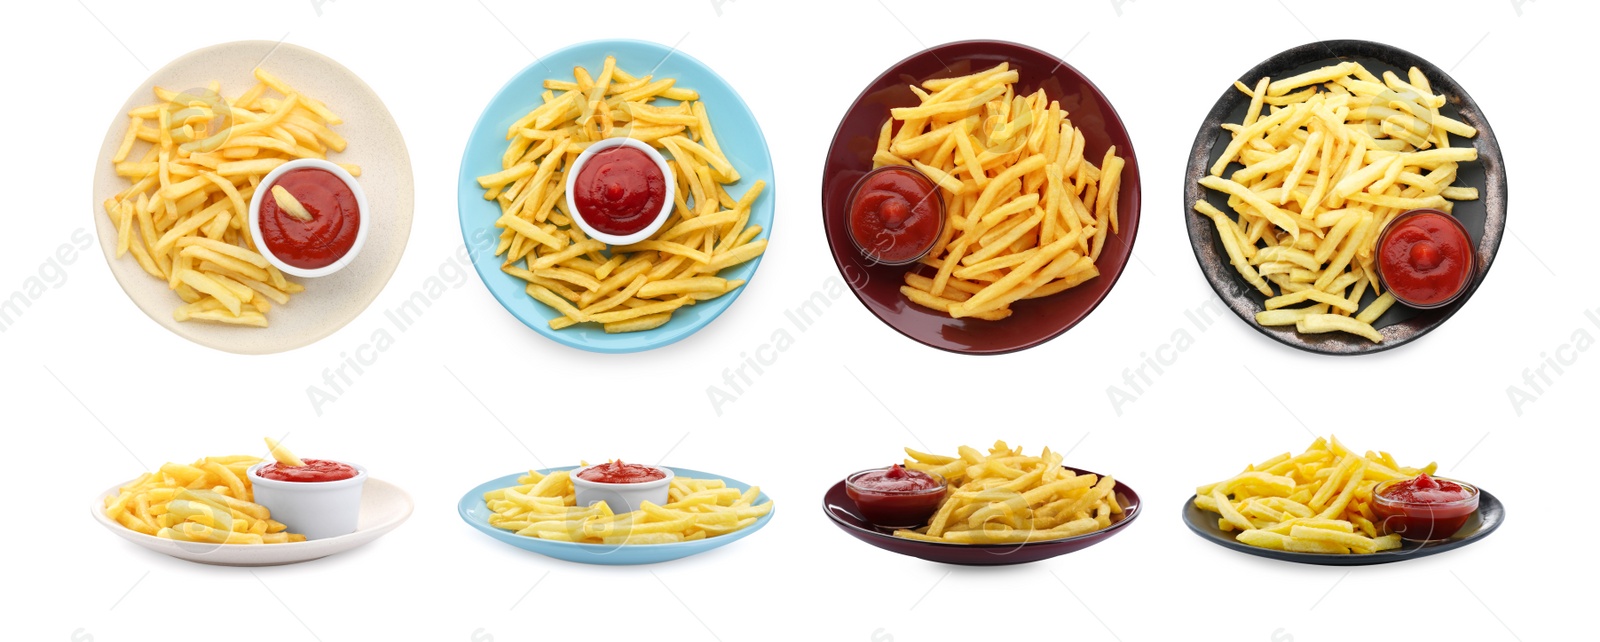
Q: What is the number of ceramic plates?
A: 8